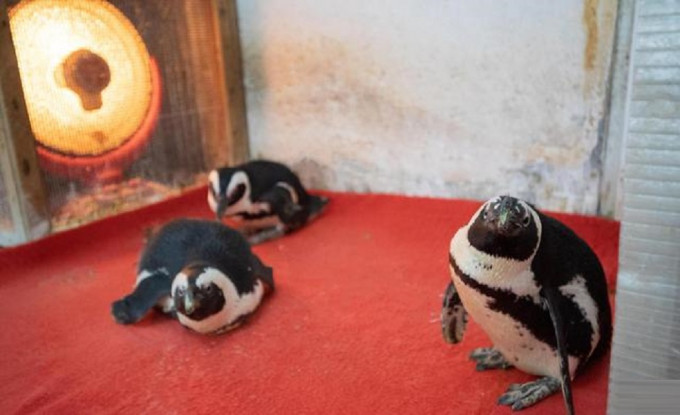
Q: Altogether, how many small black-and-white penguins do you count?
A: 3